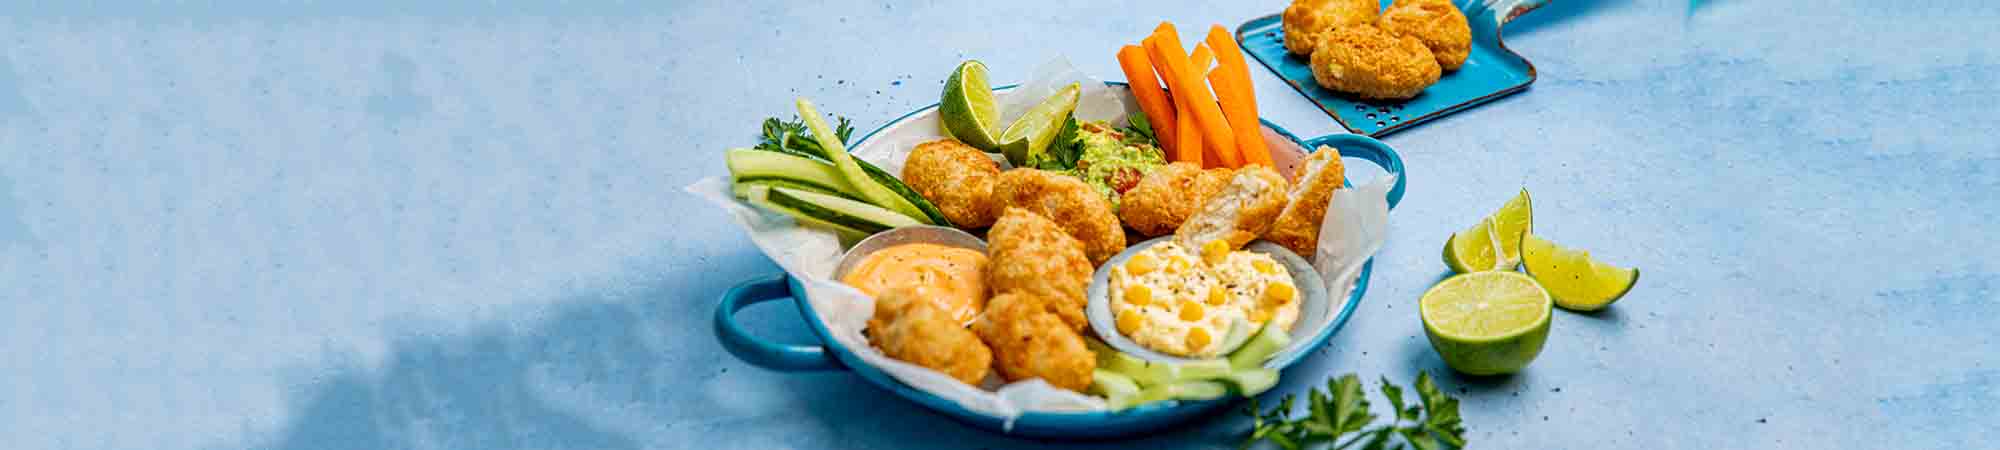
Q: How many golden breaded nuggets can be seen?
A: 11